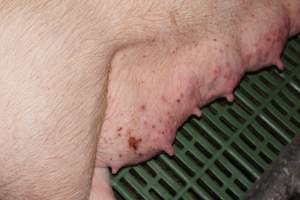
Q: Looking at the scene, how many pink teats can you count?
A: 5